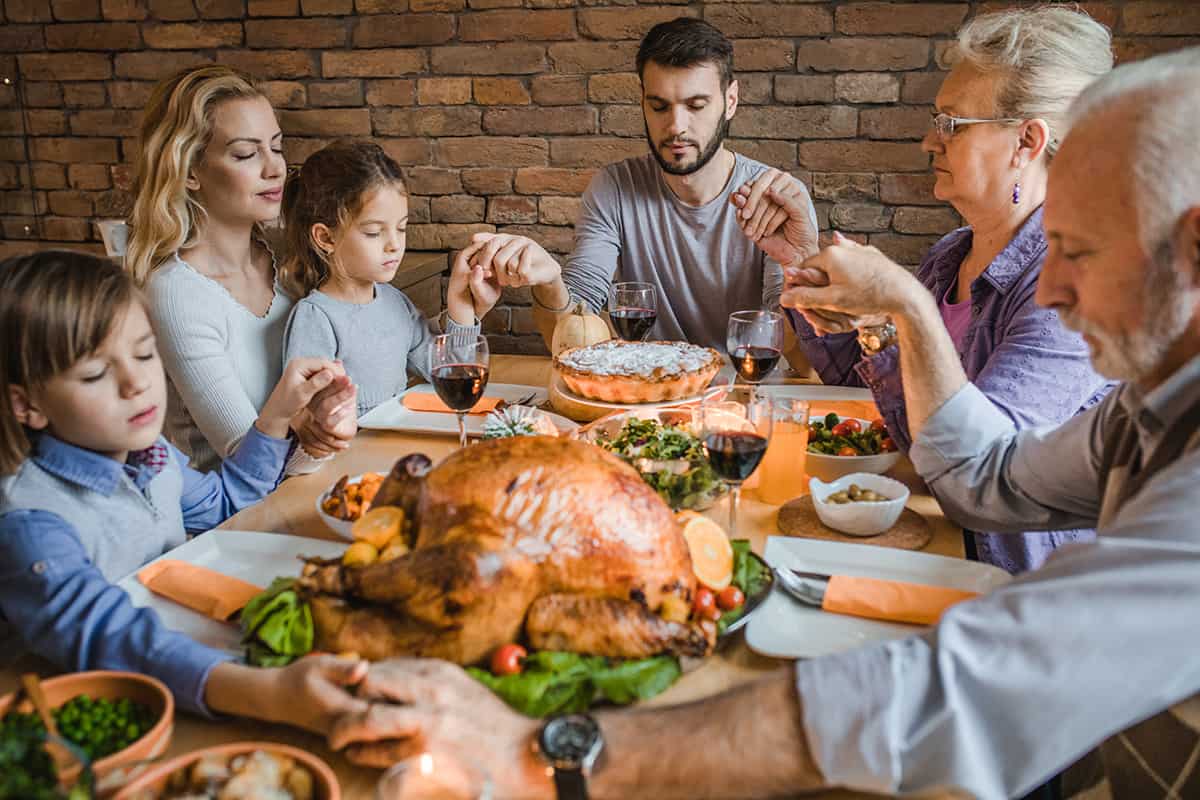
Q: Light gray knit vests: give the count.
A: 1